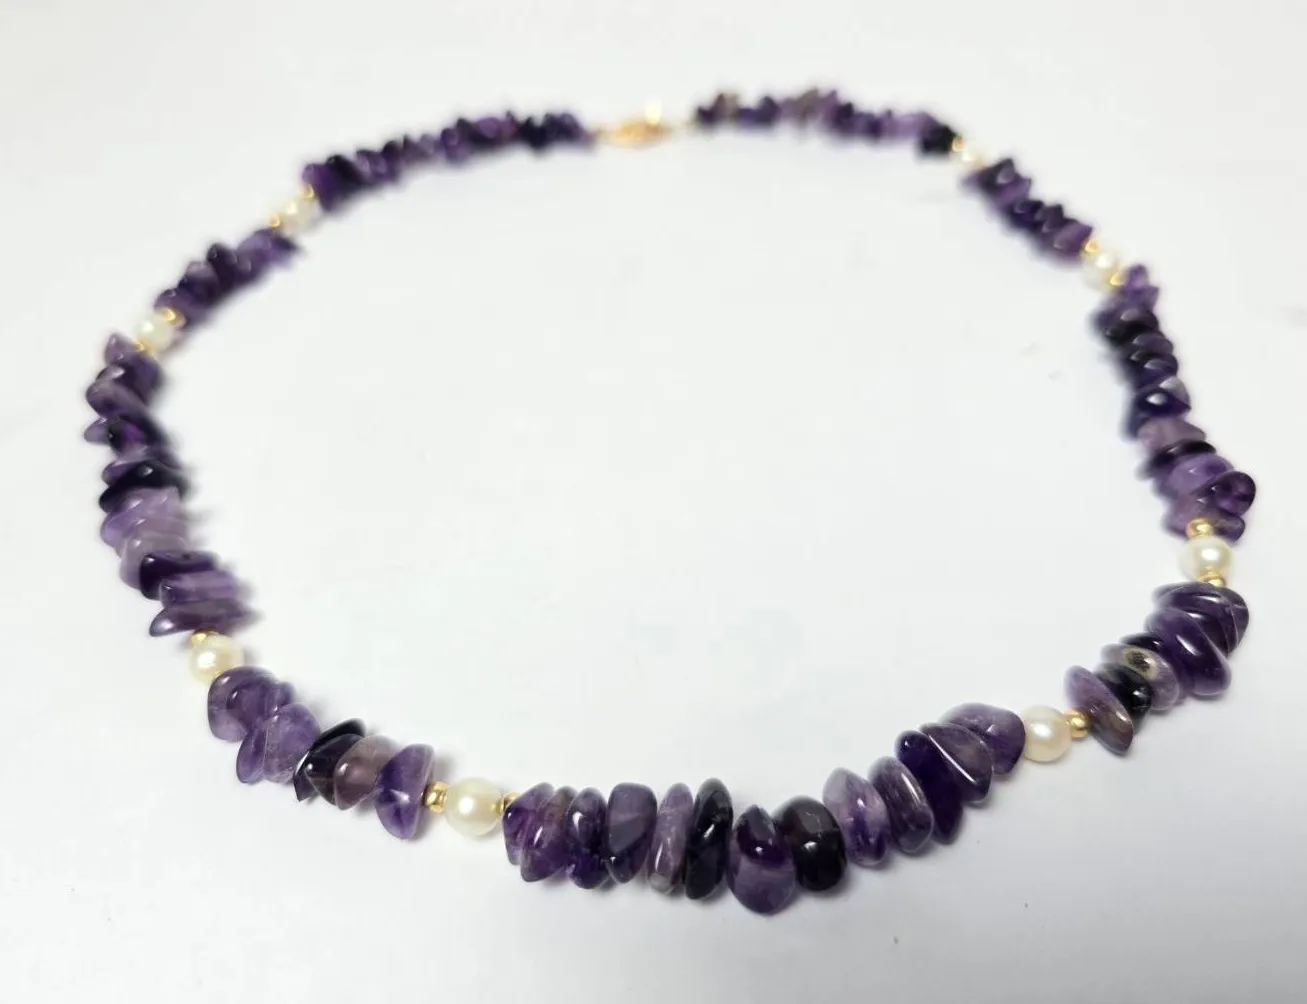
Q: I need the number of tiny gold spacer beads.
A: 13